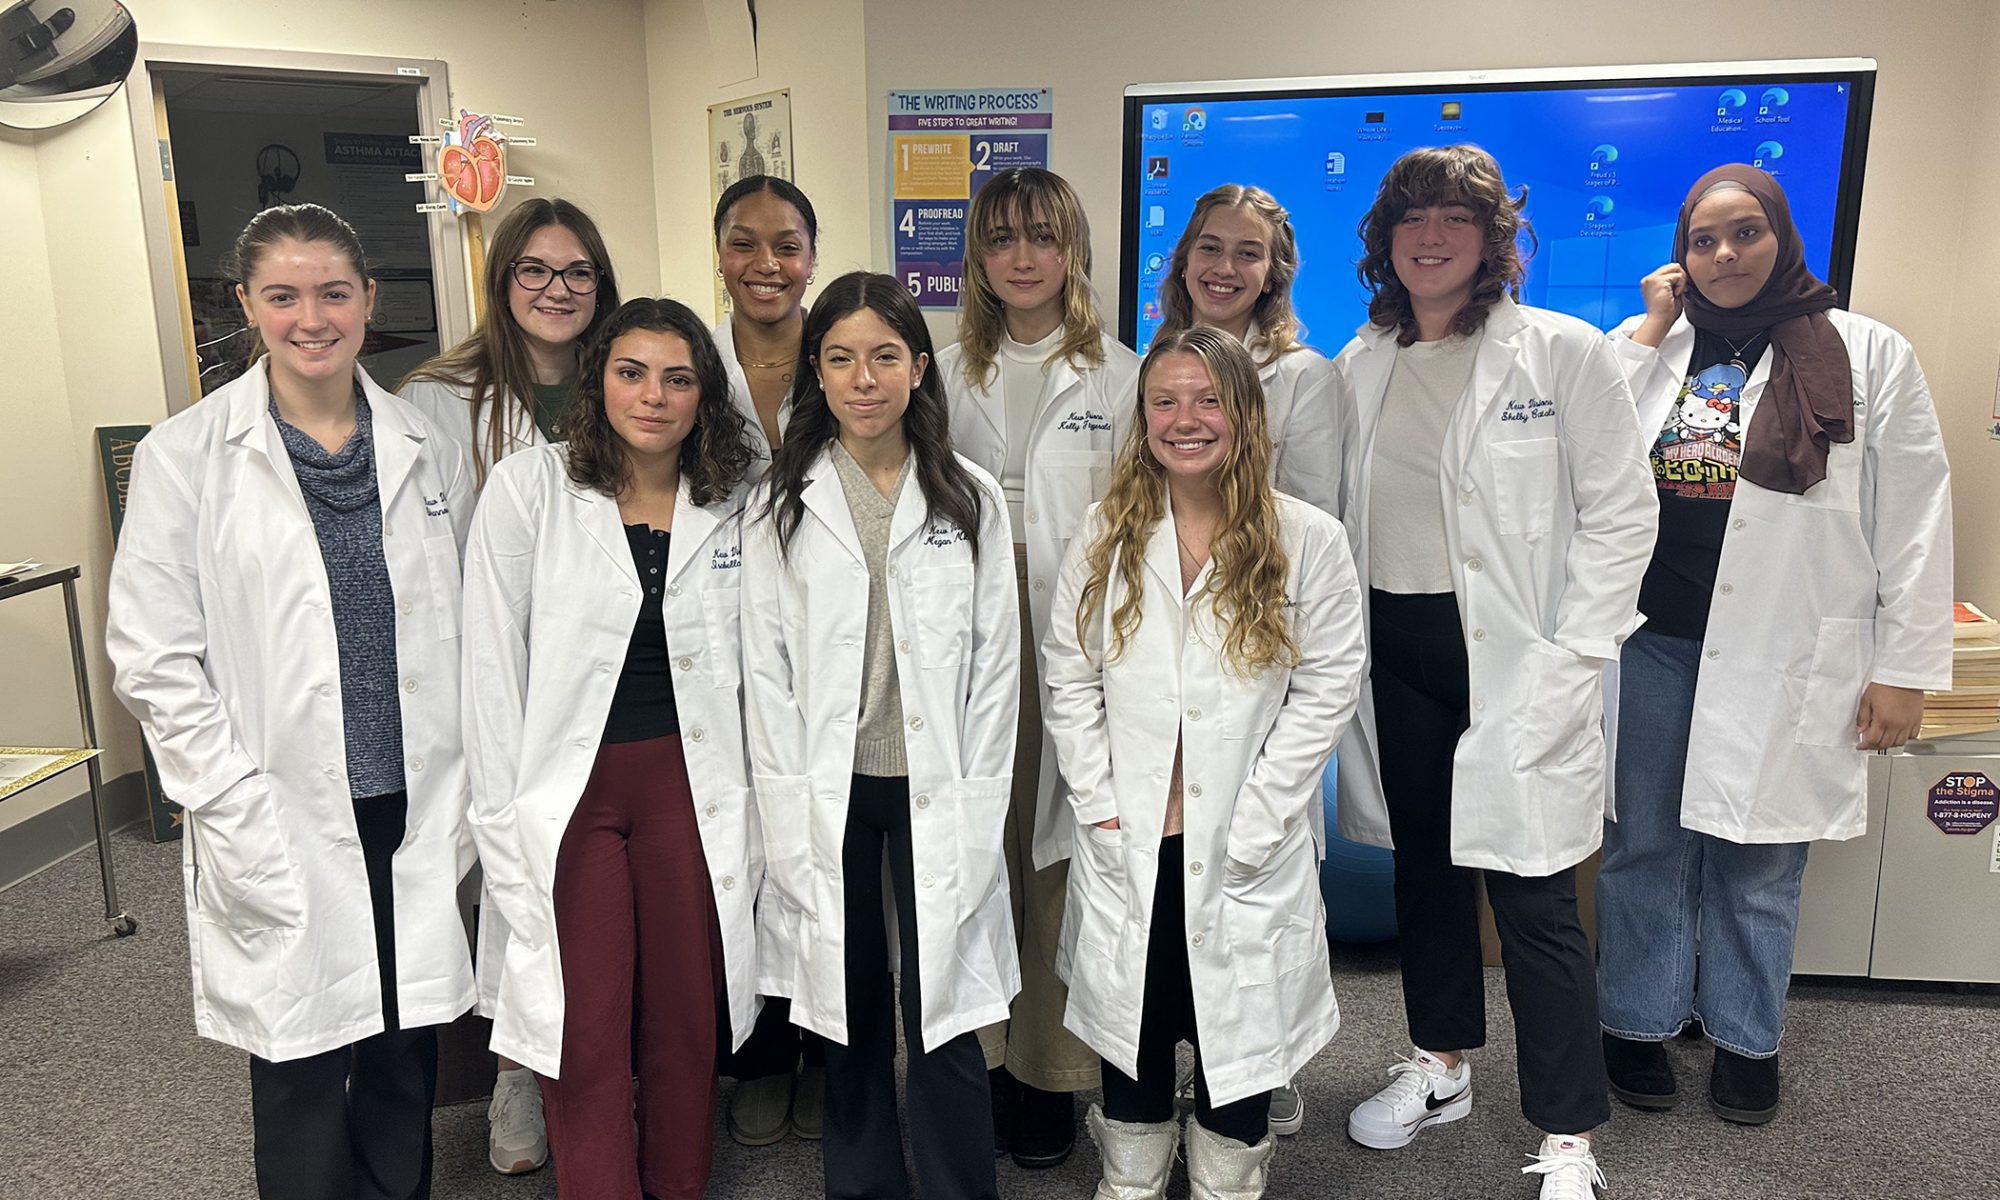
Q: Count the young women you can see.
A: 10